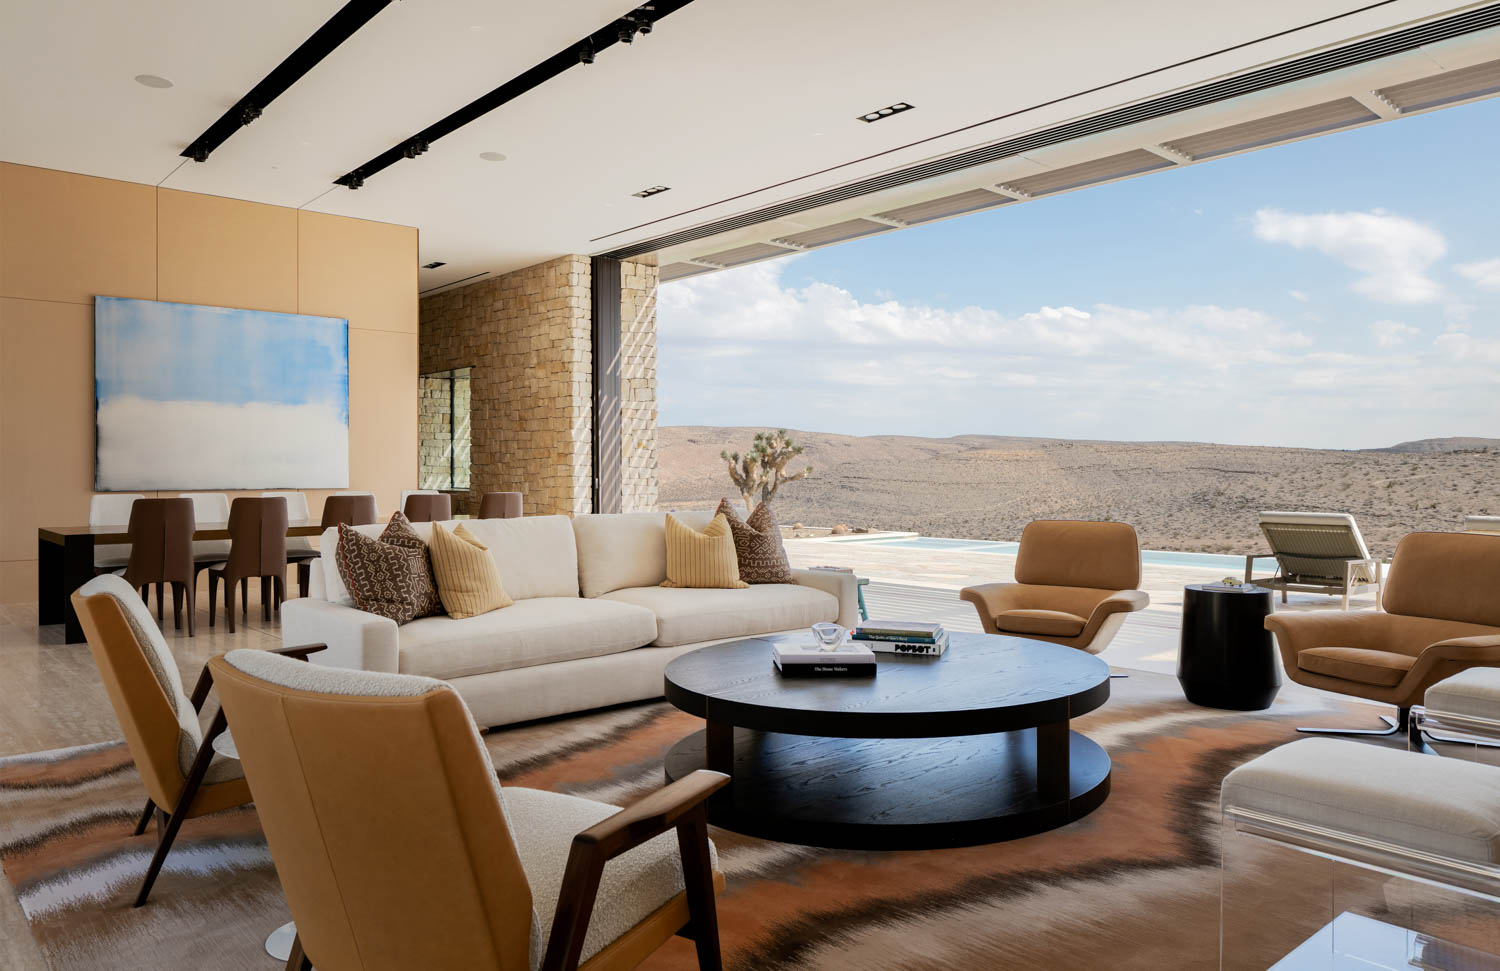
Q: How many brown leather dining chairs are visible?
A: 5